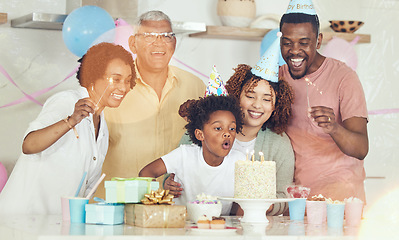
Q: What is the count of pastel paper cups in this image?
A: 6